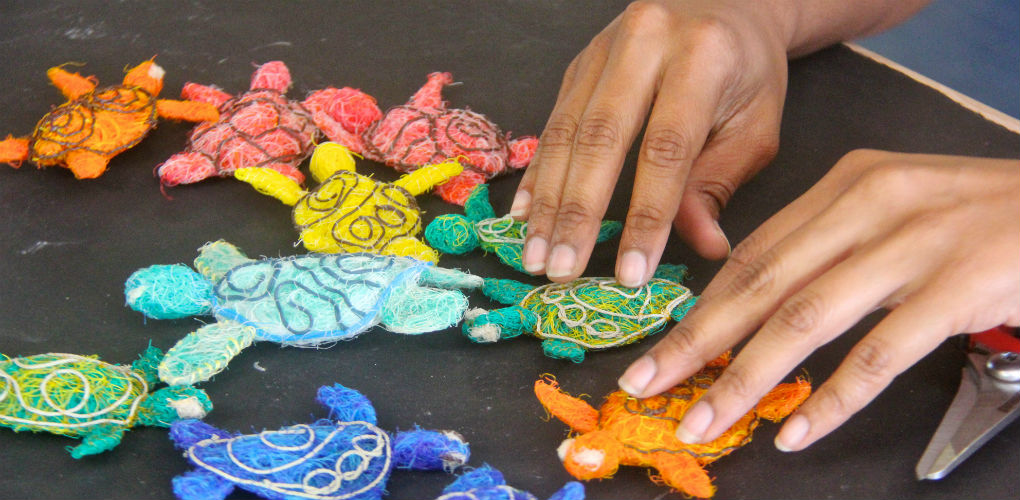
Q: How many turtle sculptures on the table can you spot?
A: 11